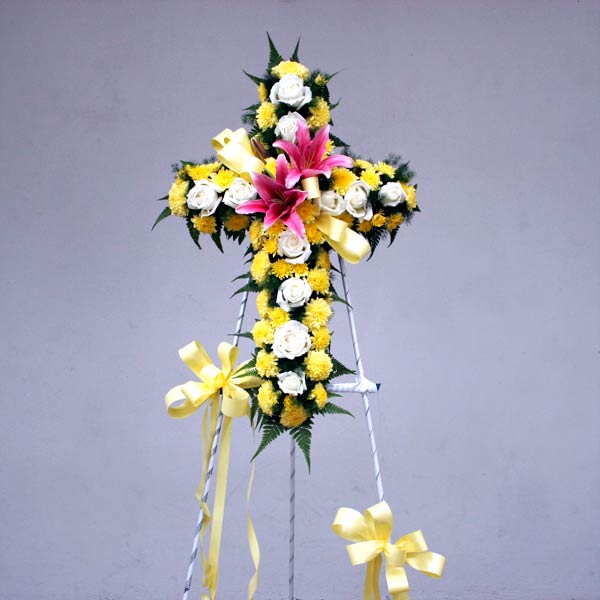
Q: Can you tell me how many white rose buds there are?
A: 11